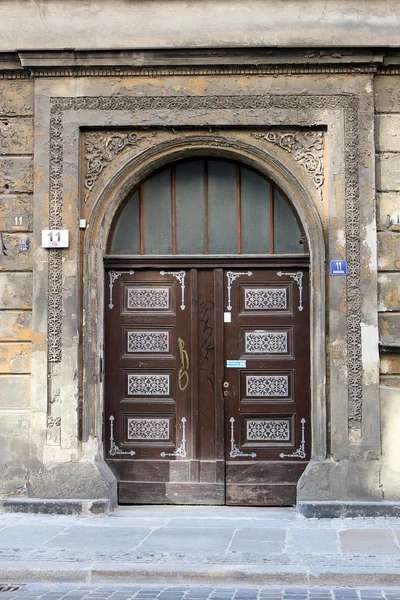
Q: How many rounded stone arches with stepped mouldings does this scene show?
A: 1